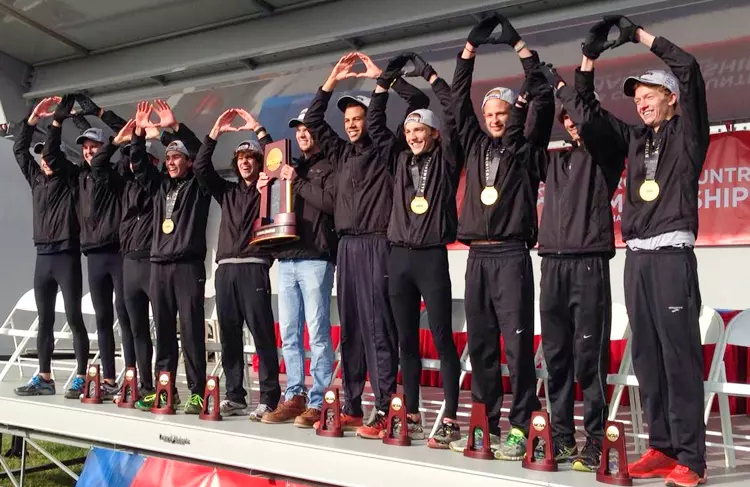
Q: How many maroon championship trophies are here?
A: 10